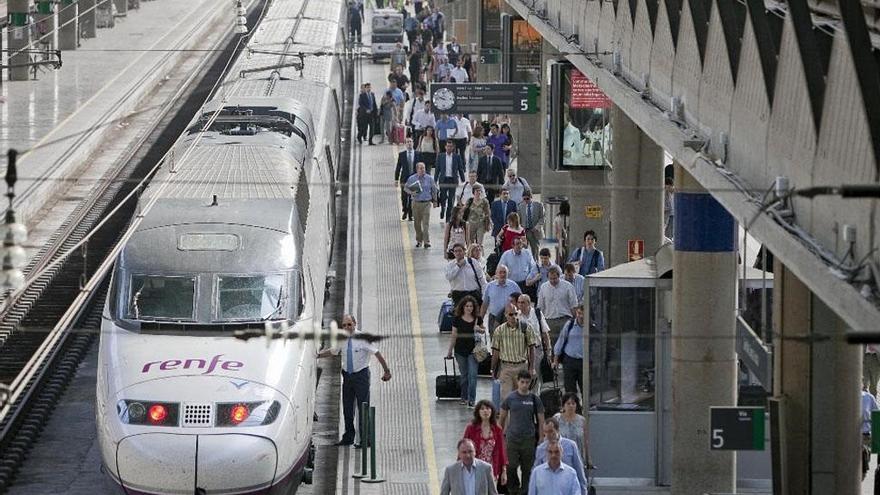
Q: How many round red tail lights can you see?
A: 2